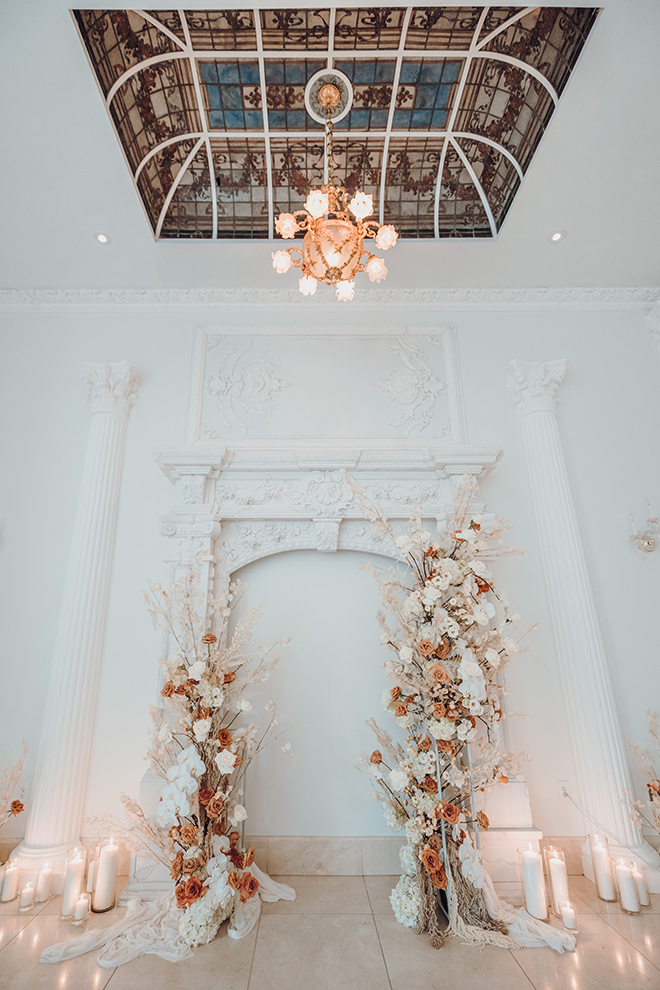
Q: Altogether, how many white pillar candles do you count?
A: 13